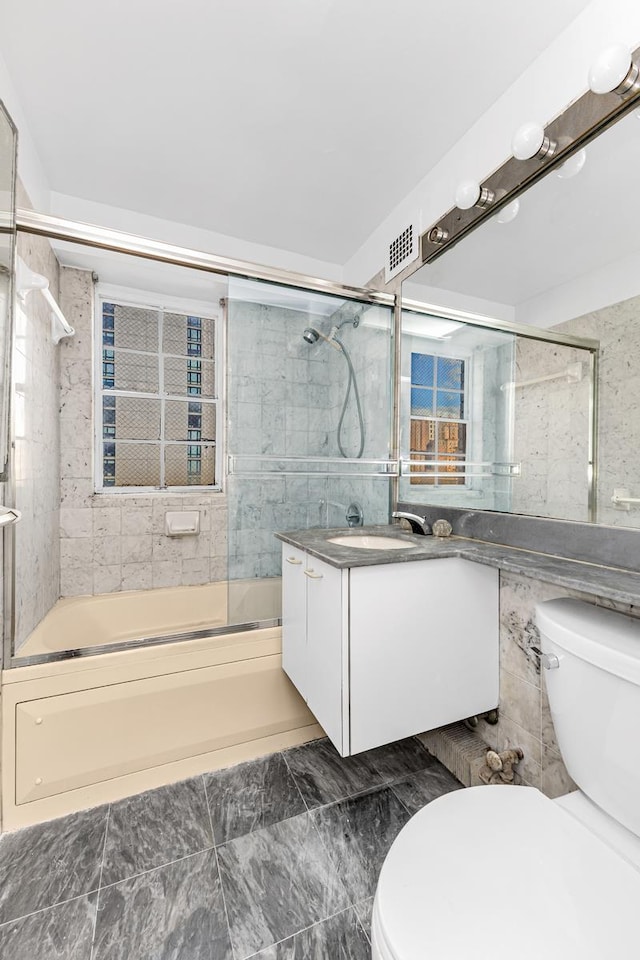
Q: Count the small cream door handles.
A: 2